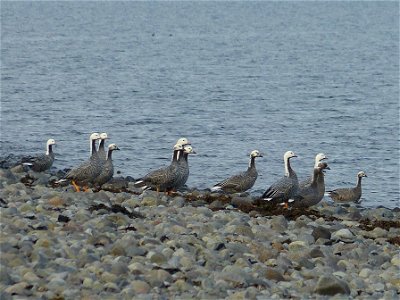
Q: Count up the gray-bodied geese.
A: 12